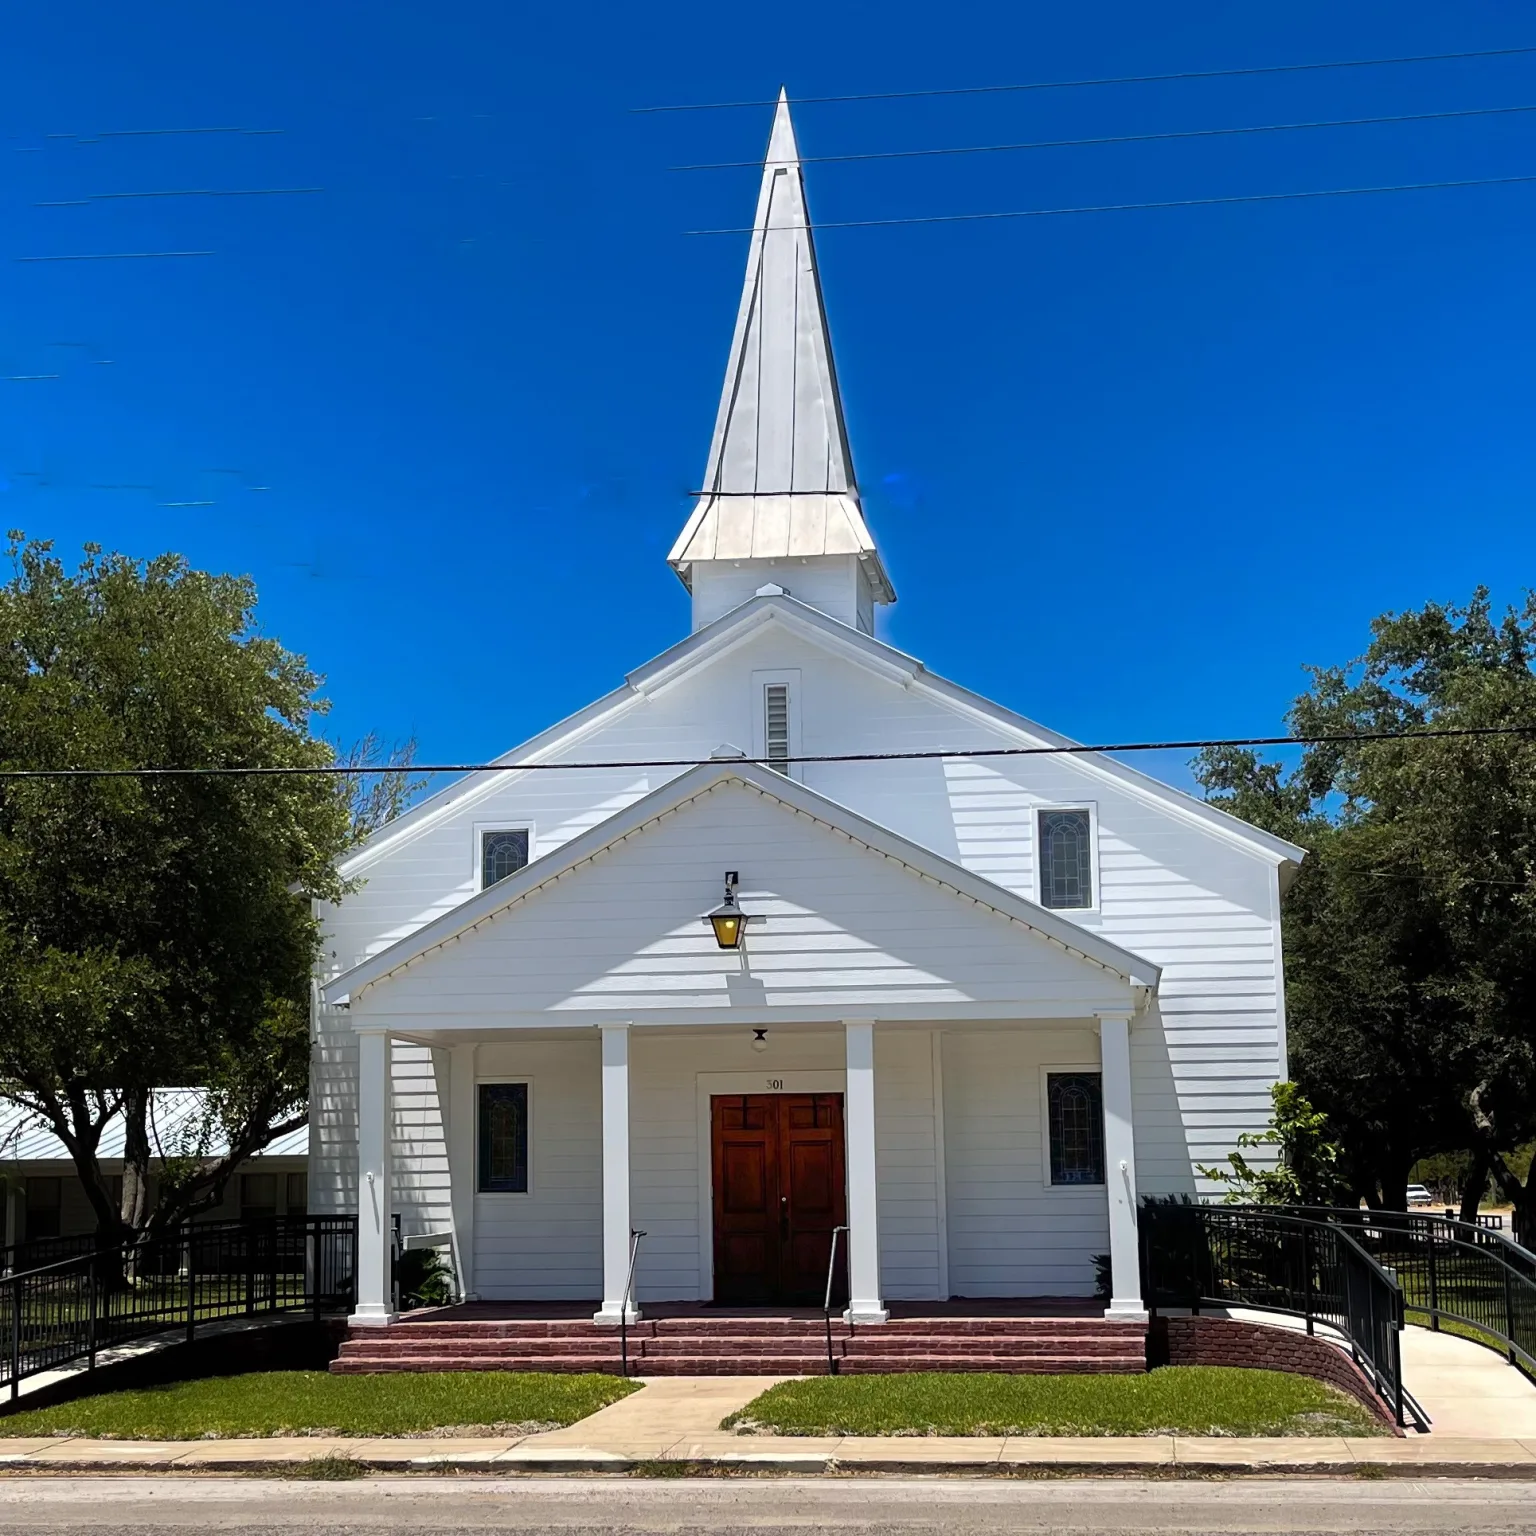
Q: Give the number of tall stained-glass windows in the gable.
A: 2